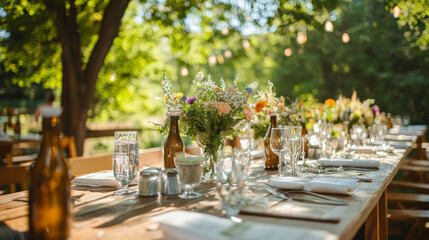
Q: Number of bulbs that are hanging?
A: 12